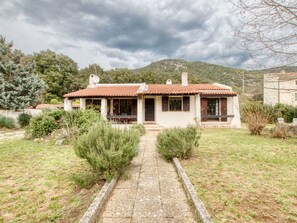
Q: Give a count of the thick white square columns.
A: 4